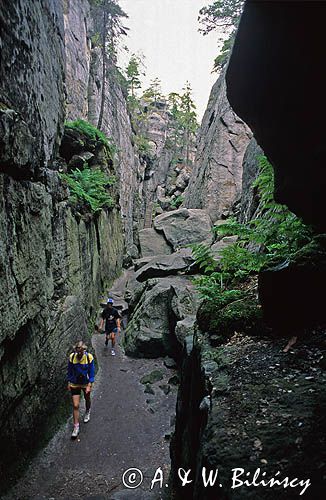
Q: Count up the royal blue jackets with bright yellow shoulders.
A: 1